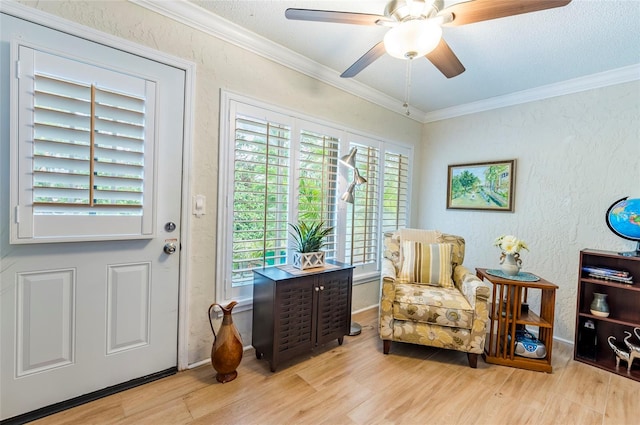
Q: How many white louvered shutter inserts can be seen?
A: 5